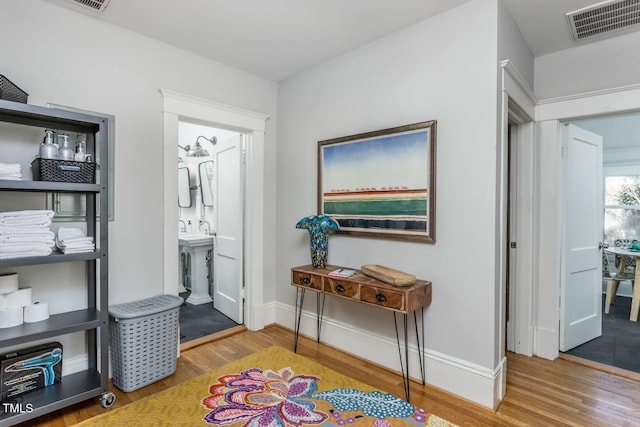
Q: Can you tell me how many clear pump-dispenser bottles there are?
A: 3